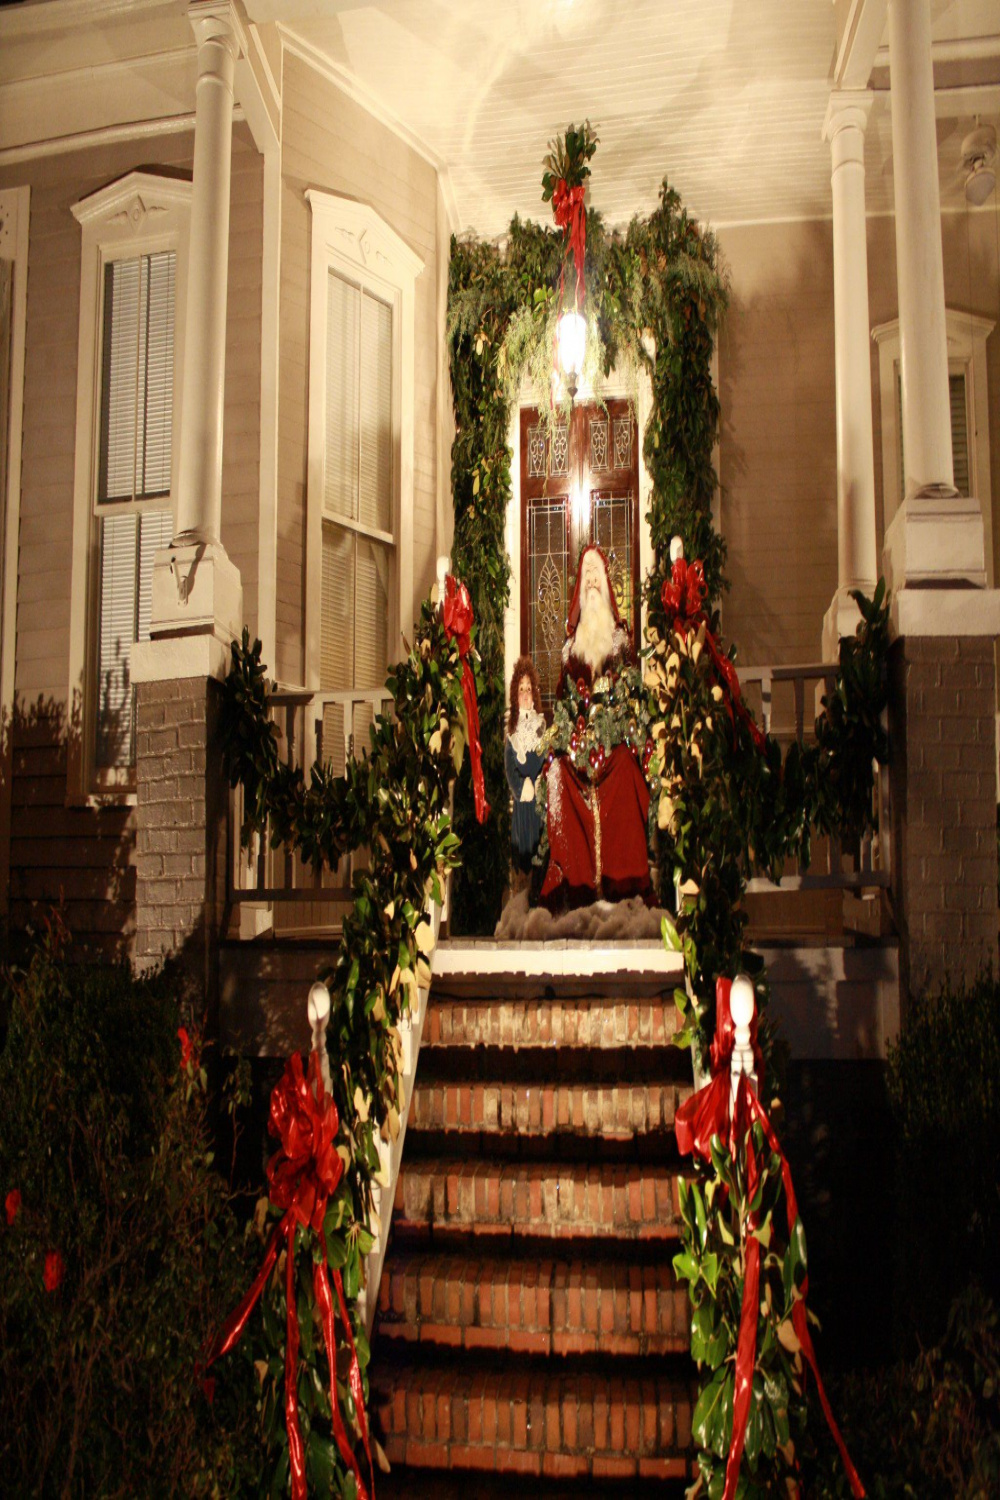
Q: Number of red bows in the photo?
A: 5